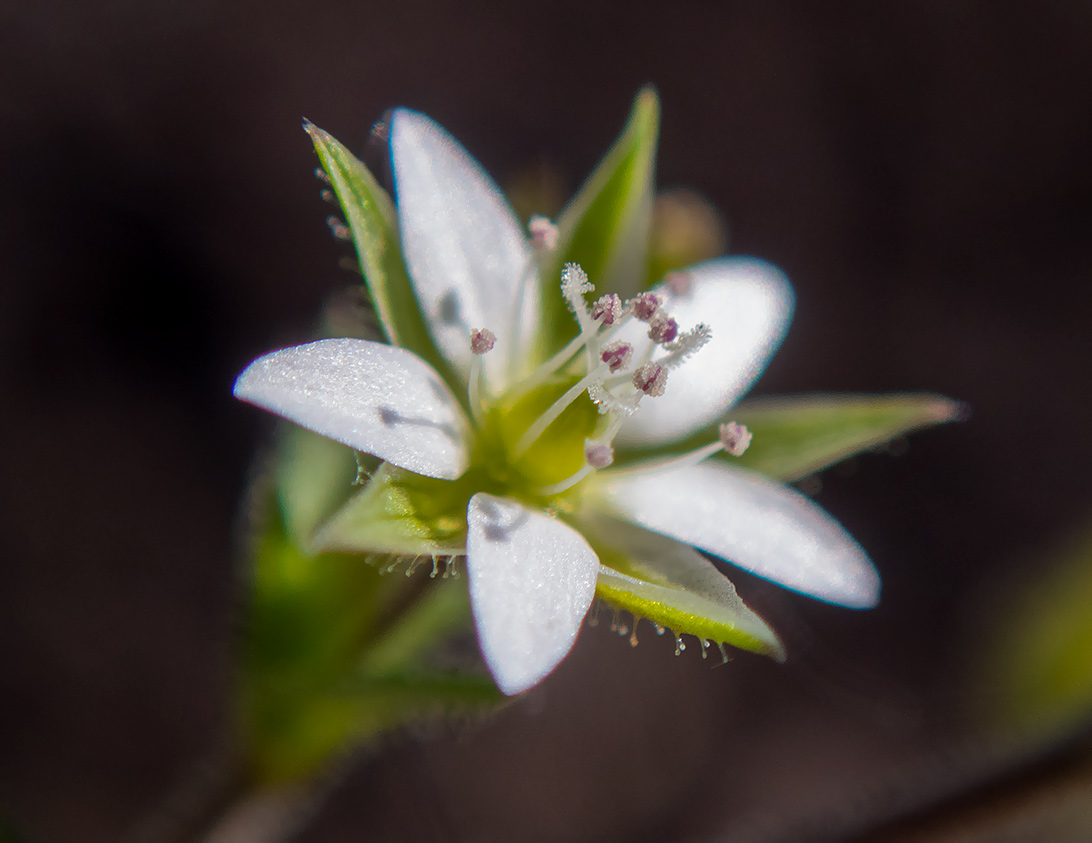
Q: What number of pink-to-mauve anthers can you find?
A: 10